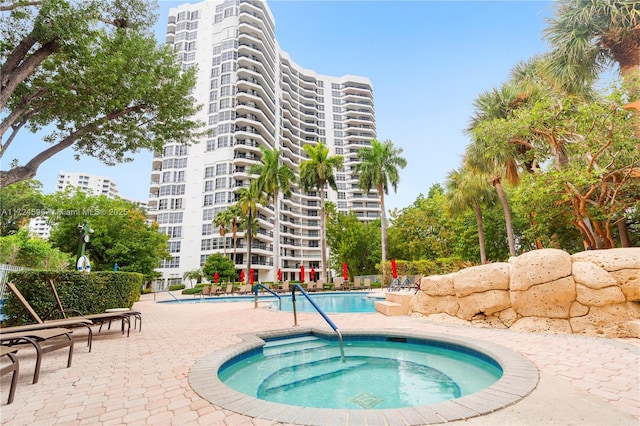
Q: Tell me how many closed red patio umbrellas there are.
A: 8